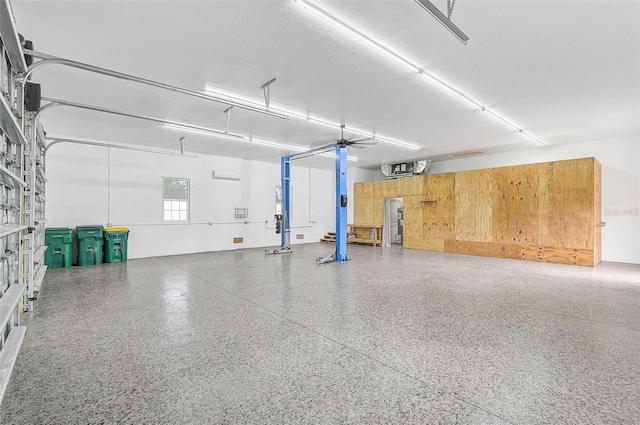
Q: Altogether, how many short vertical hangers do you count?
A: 4